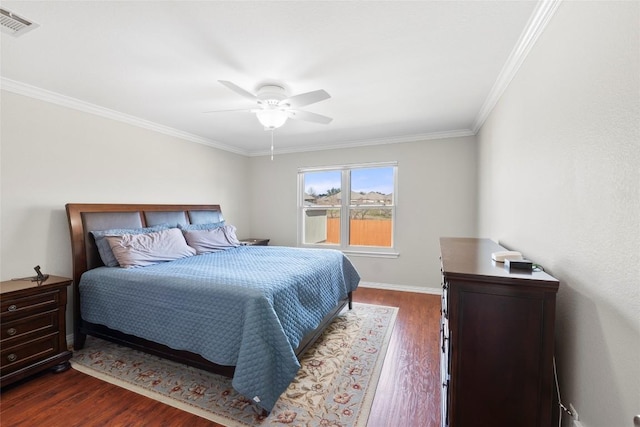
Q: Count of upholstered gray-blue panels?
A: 3